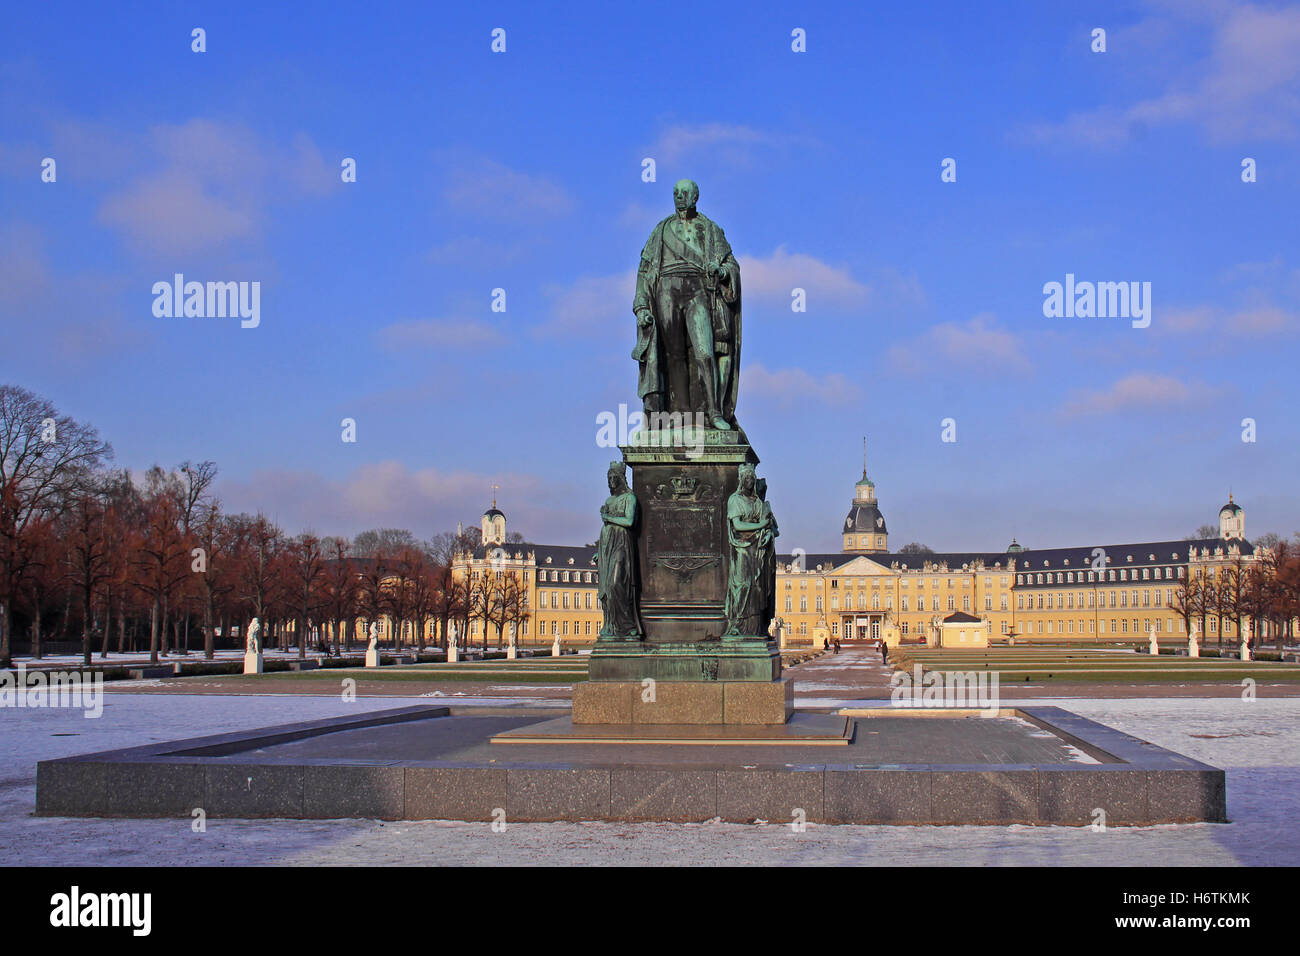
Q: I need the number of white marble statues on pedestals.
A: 8